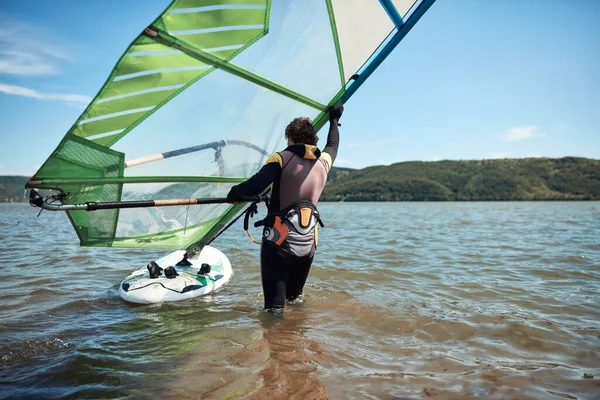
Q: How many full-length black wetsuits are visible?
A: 1